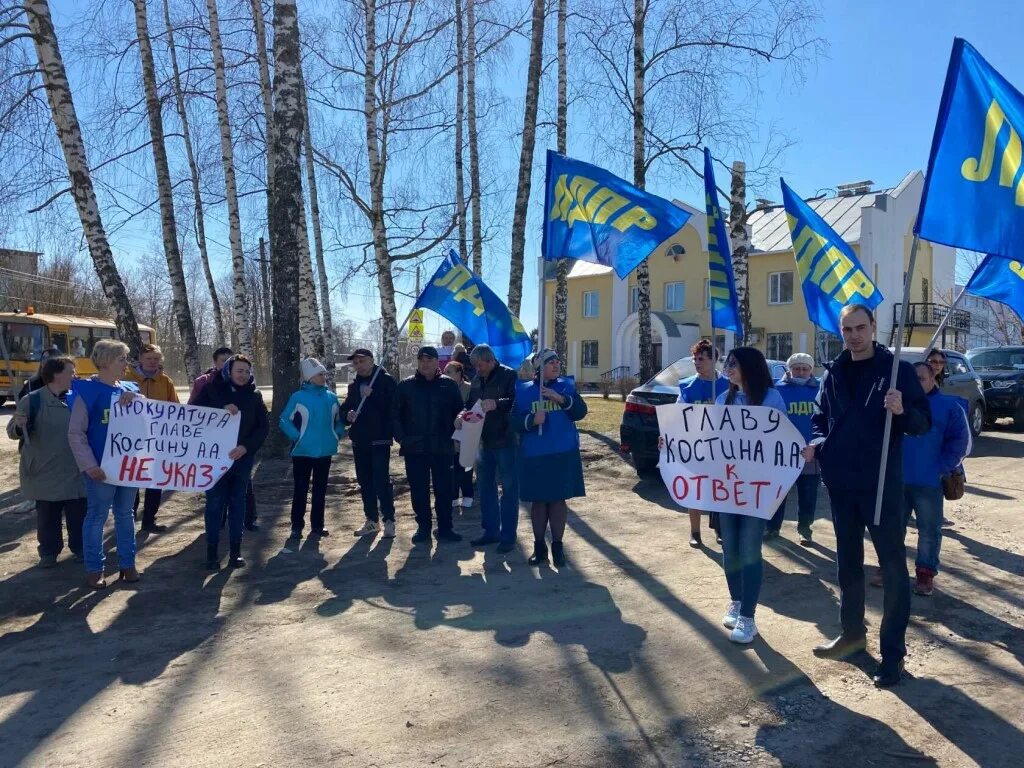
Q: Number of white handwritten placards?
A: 2